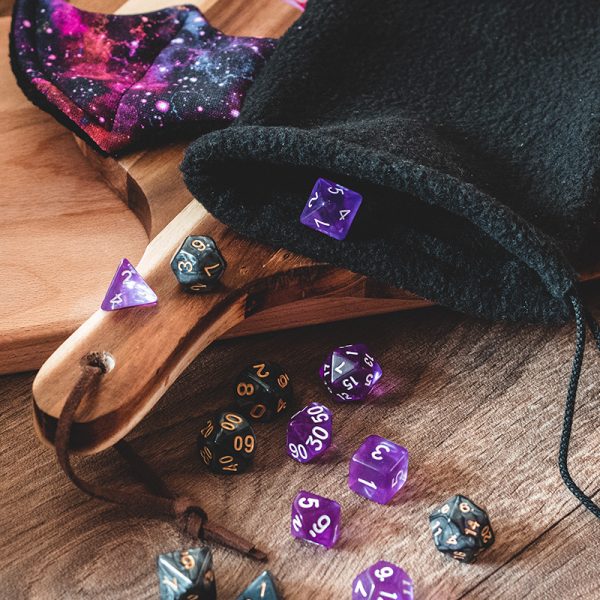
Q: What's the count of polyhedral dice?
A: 13